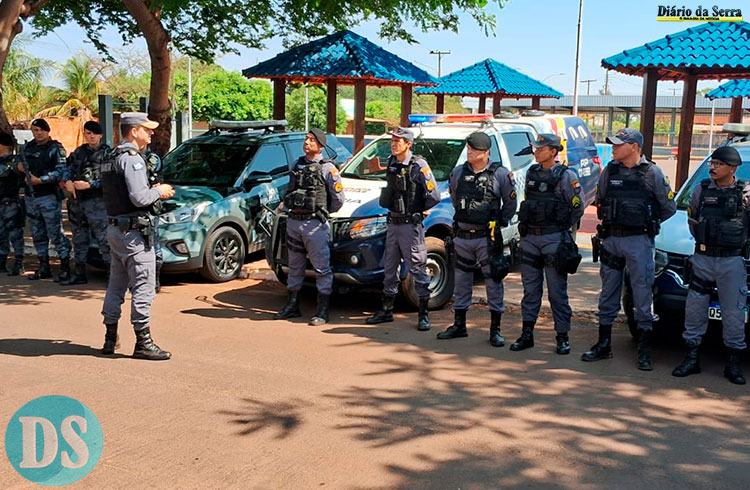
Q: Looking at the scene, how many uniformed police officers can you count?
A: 11